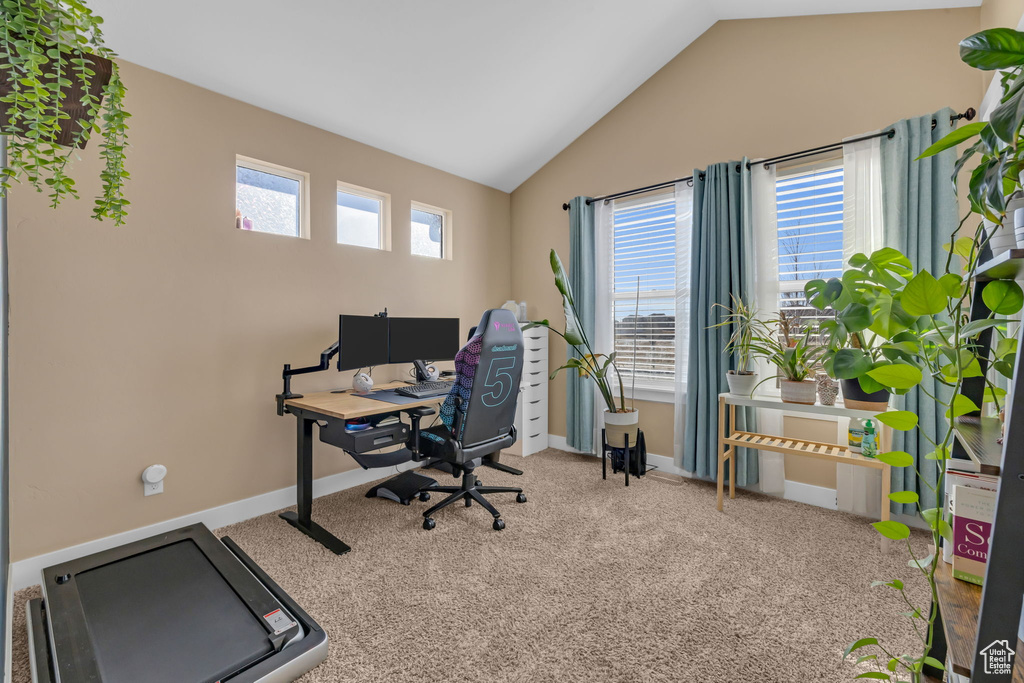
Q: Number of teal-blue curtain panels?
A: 3